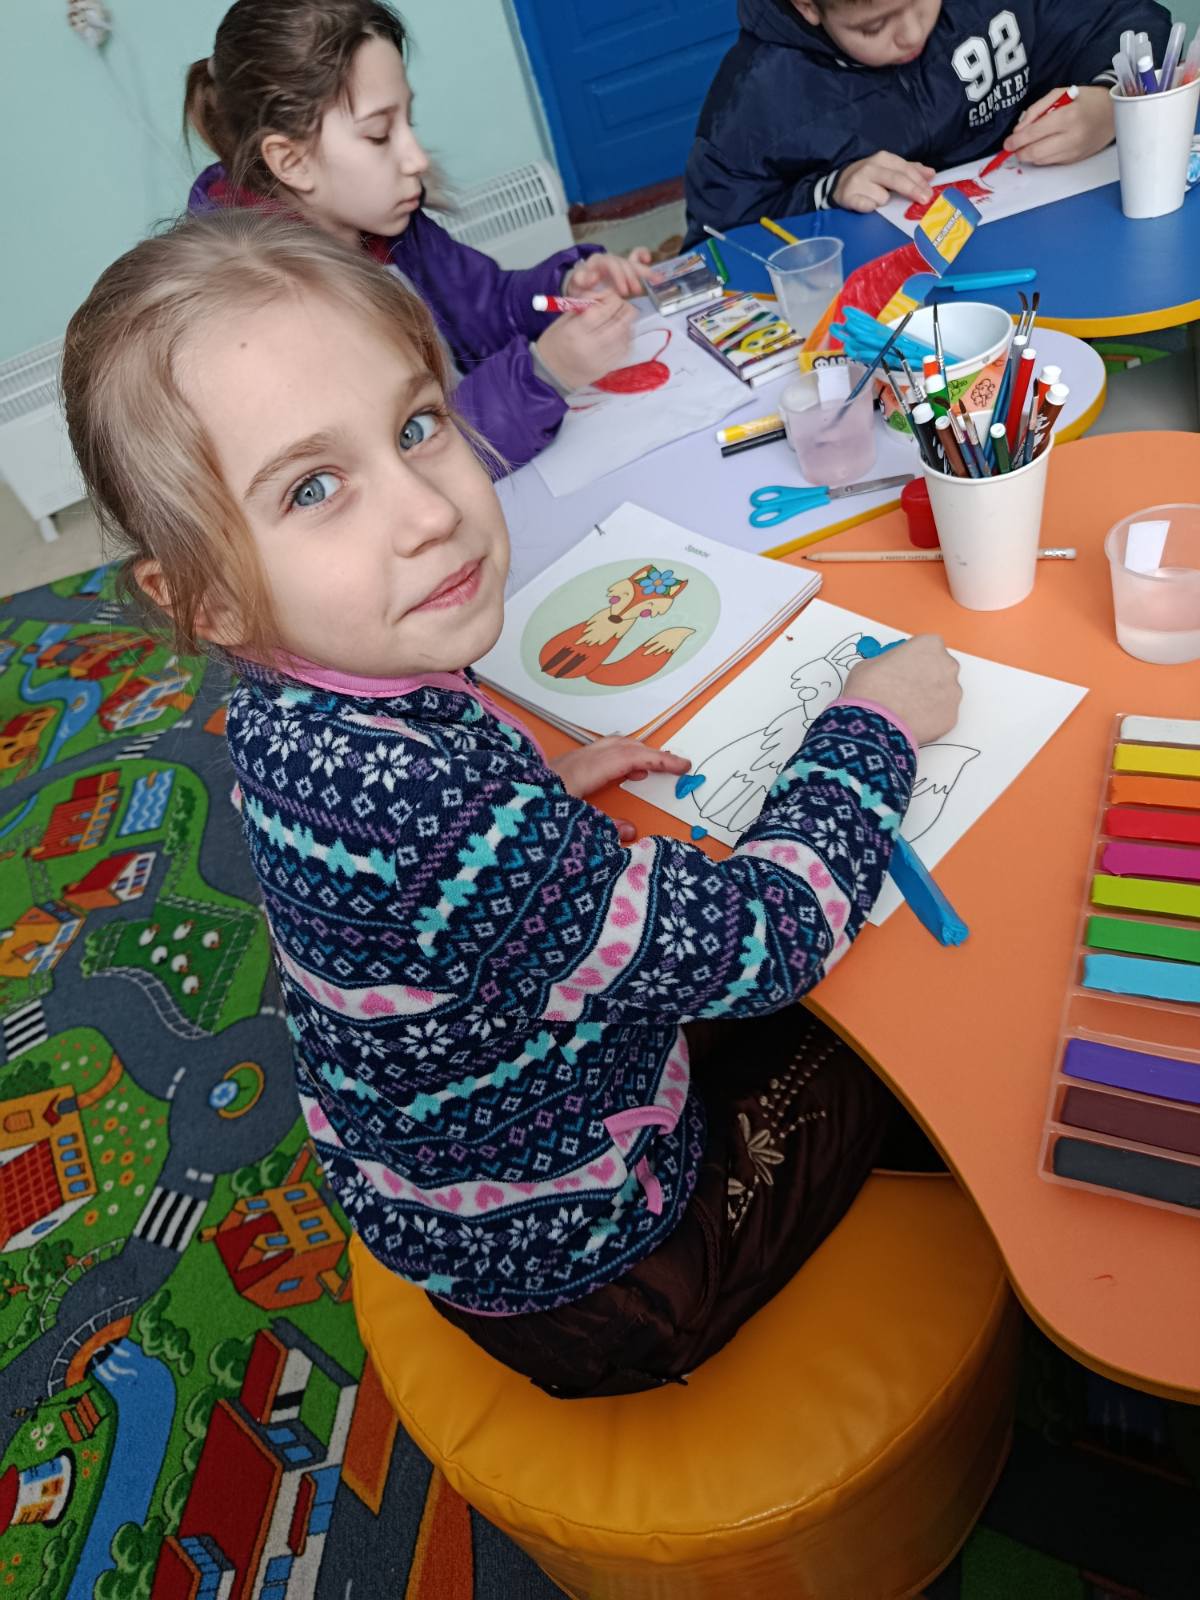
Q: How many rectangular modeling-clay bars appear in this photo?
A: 12